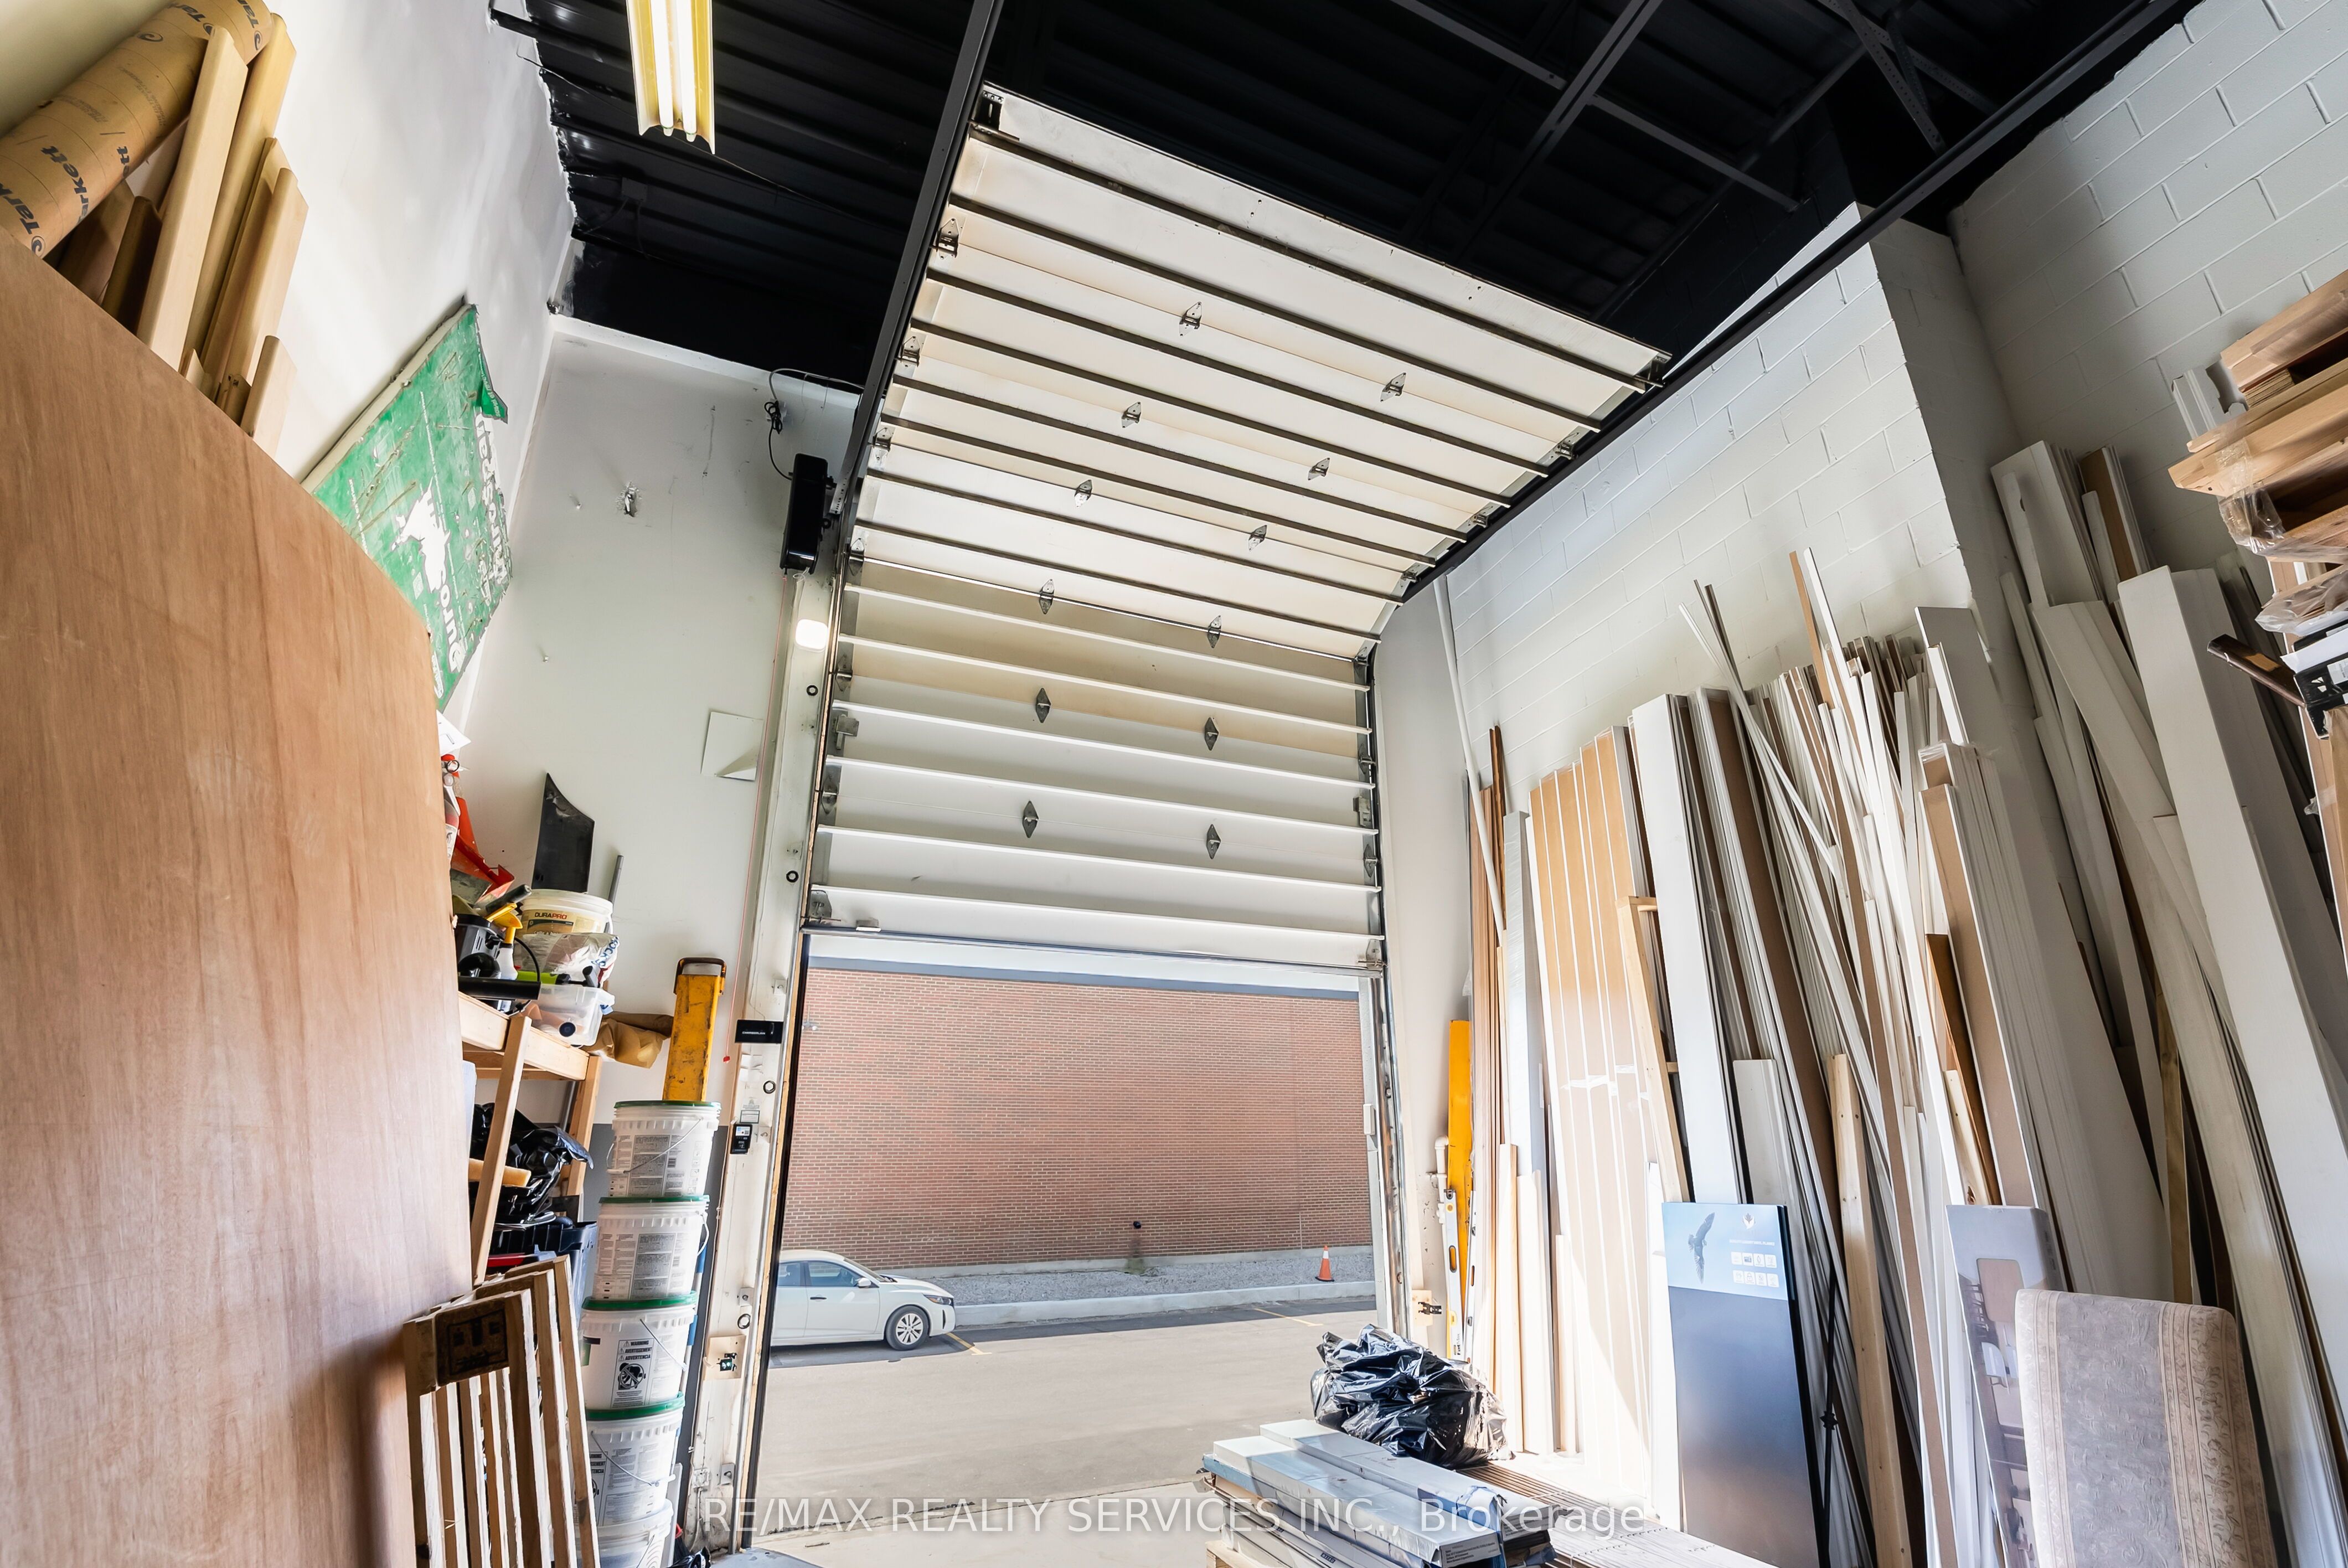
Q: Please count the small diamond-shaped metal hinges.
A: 12